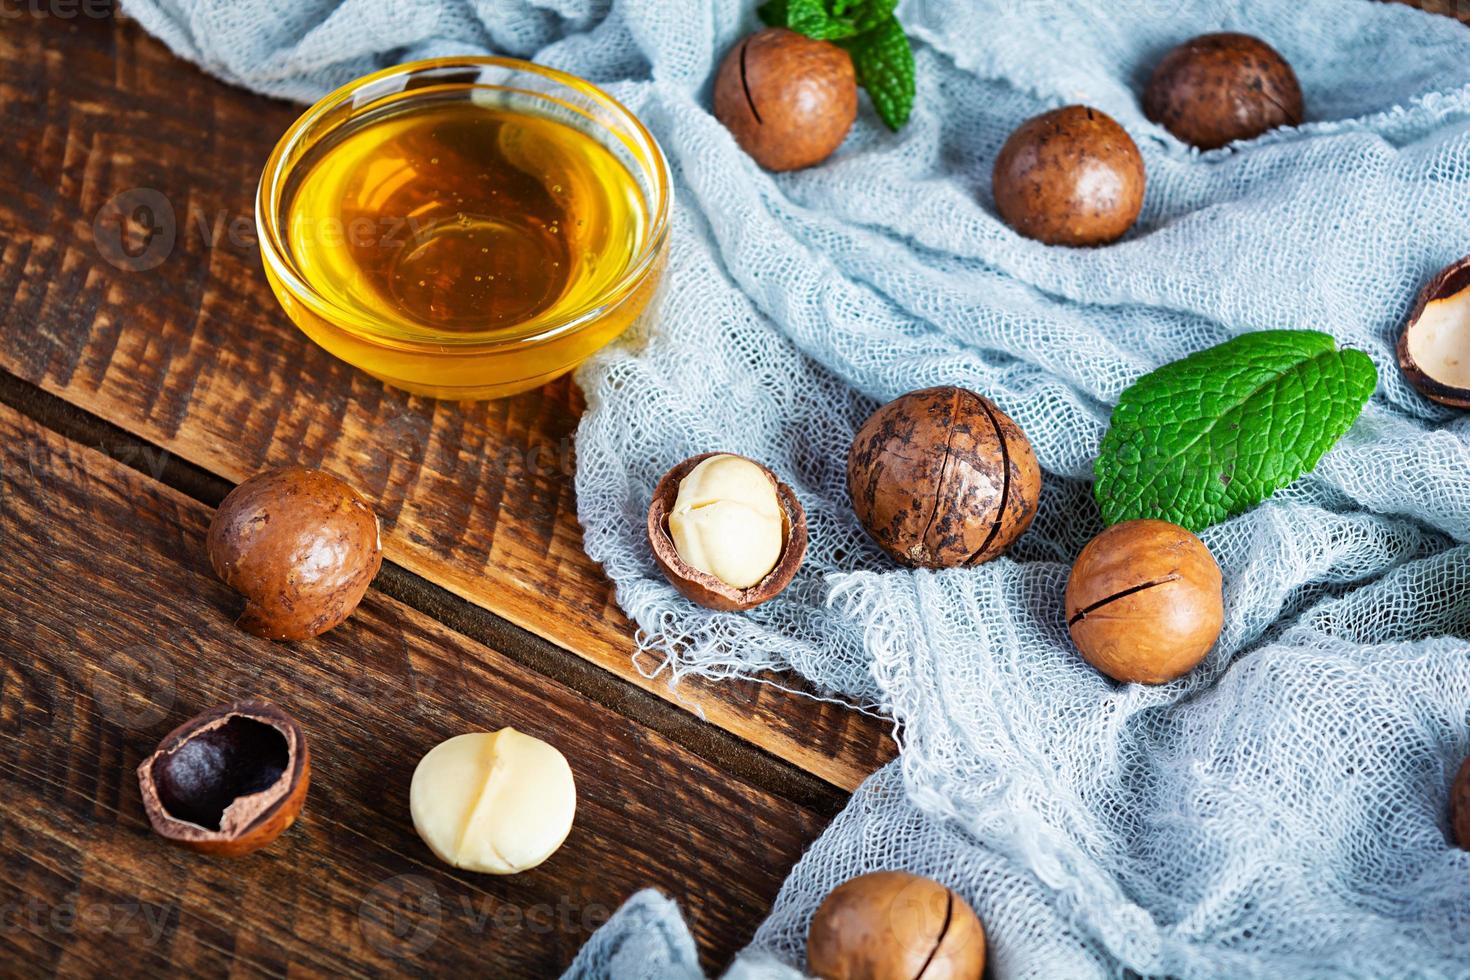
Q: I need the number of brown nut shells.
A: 11